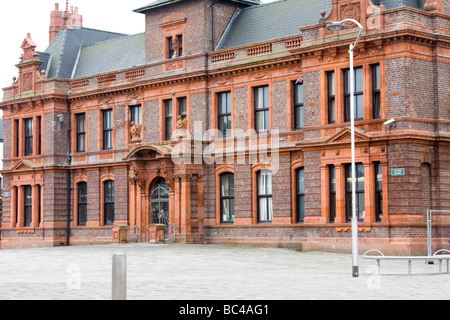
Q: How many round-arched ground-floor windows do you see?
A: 5